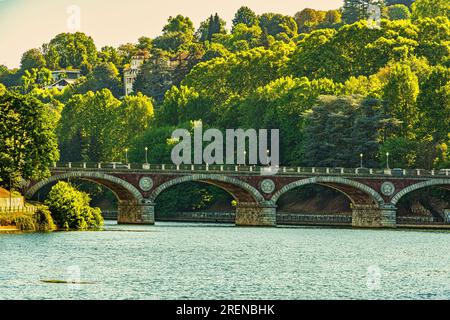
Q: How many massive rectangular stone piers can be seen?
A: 3